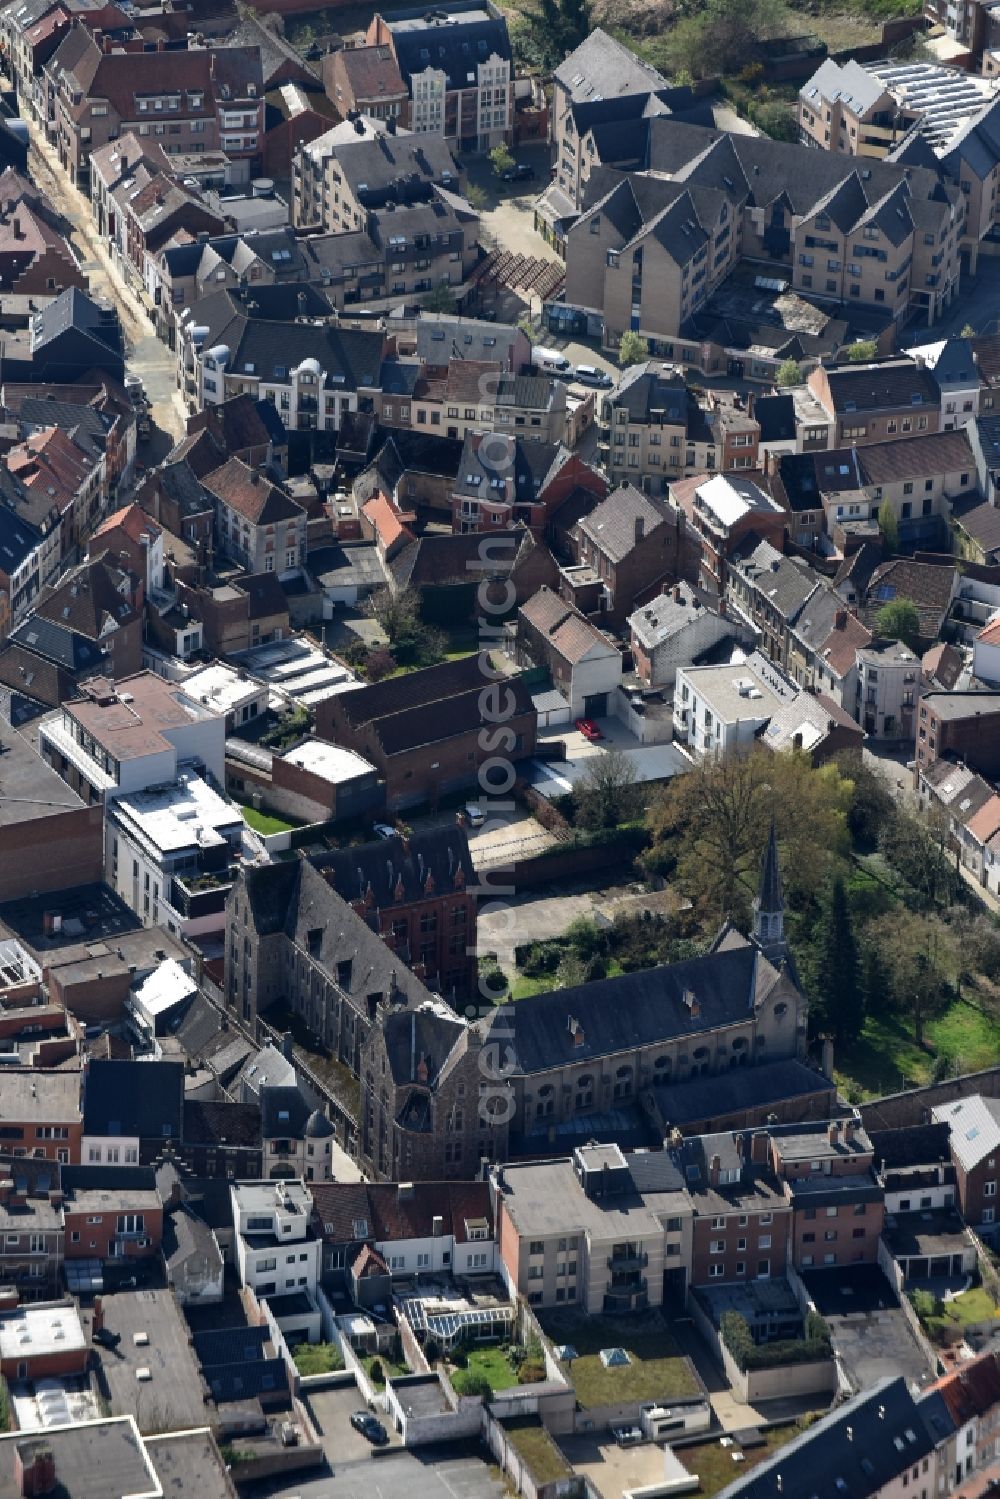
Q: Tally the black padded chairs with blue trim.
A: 0